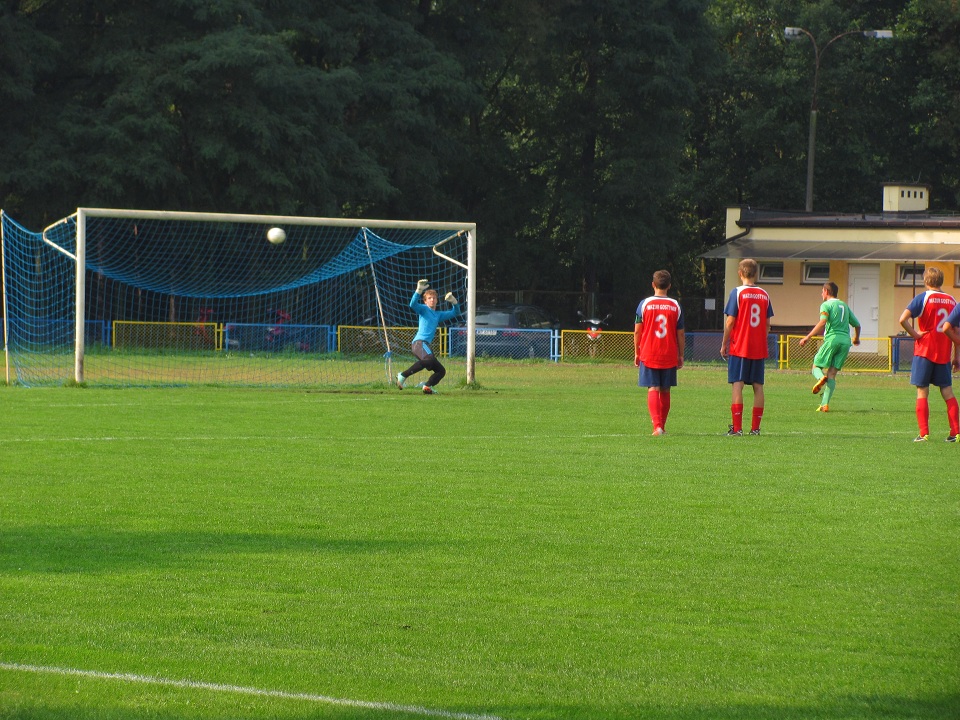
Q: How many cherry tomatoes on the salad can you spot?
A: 0